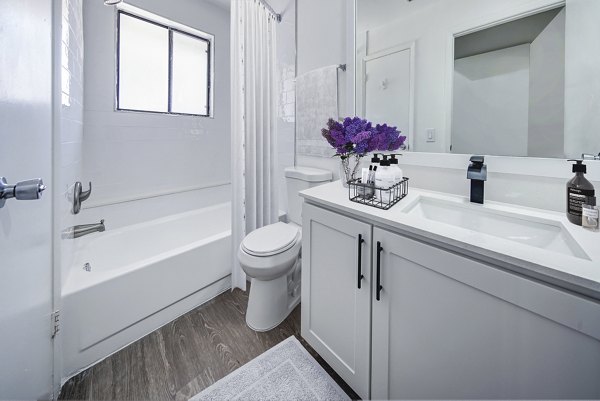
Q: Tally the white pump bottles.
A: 3